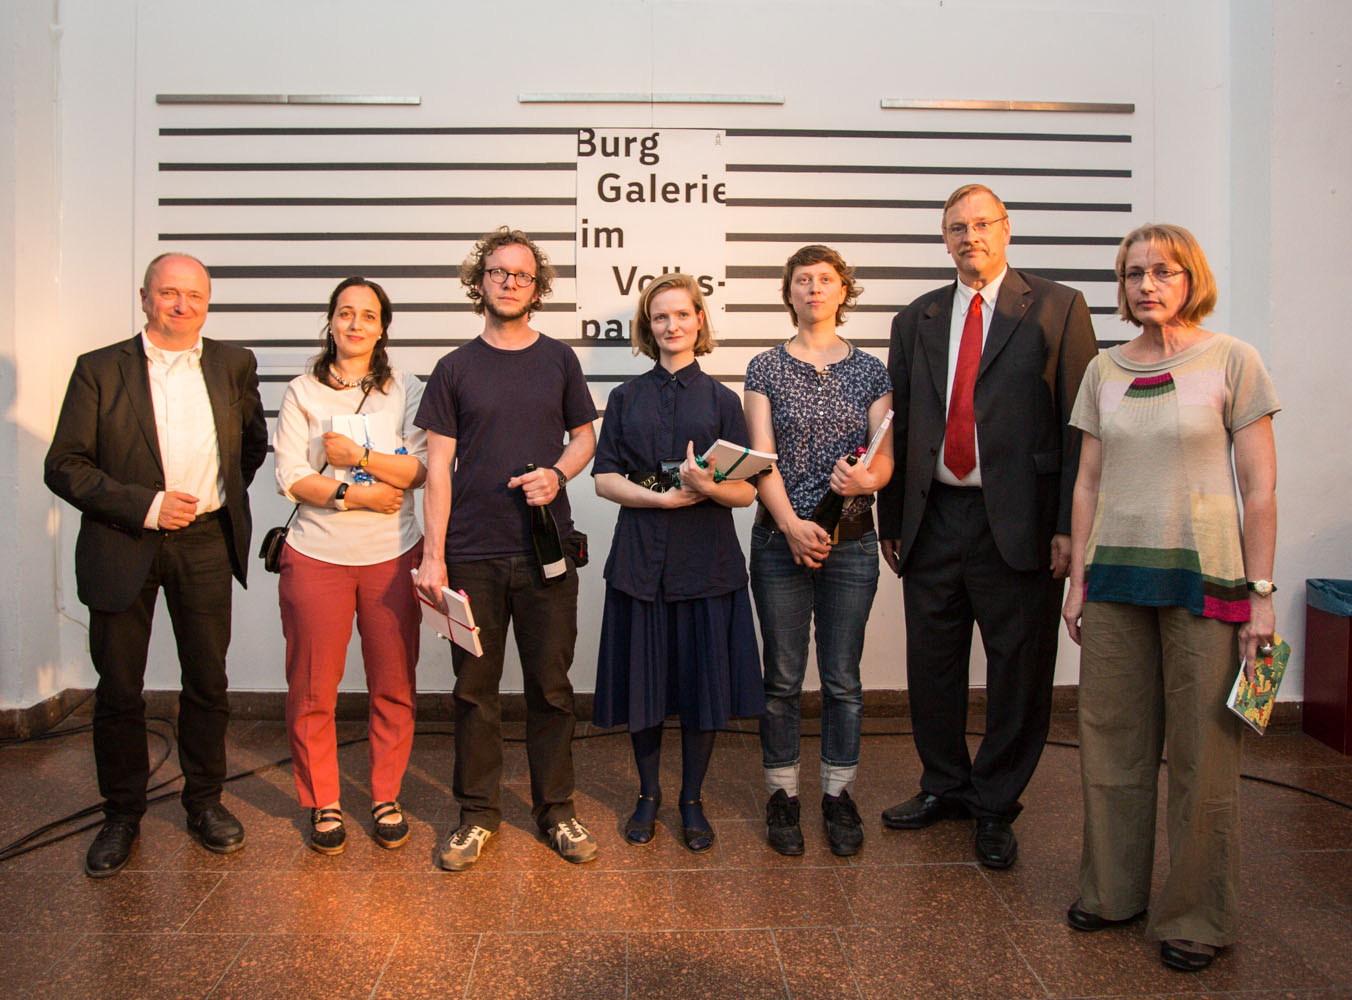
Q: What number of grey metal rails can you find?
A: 3